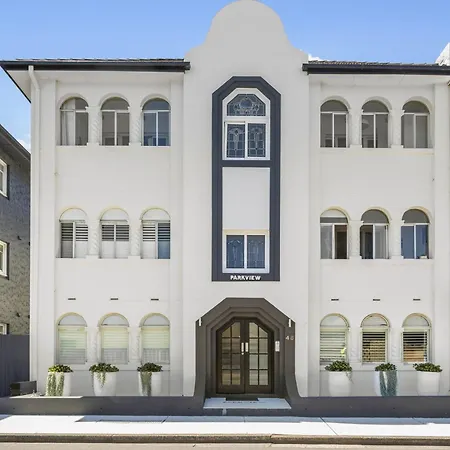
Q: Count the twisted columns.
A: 12